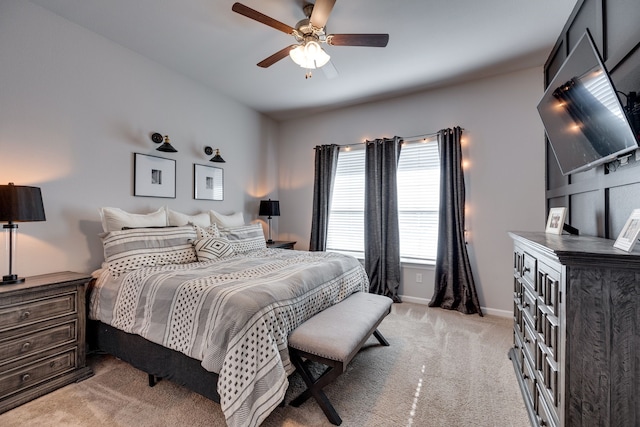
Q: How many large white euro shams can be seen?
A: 3